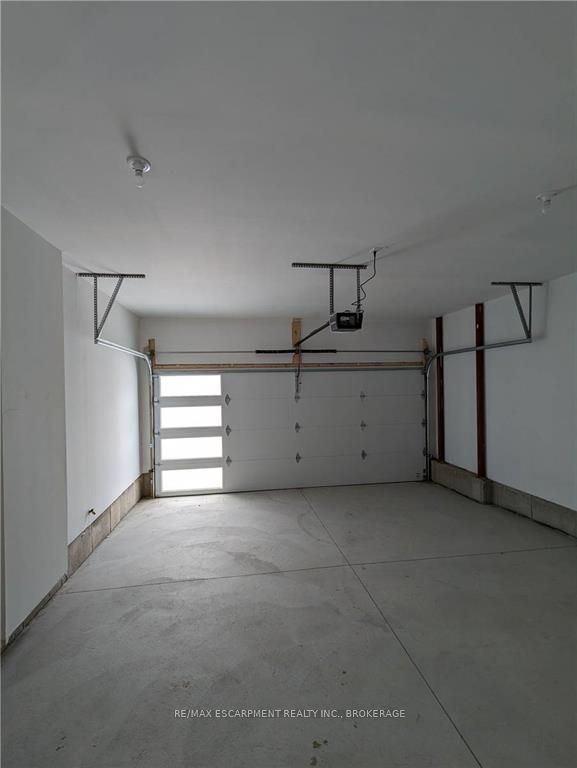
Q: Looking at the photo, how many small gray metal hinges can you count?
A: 9